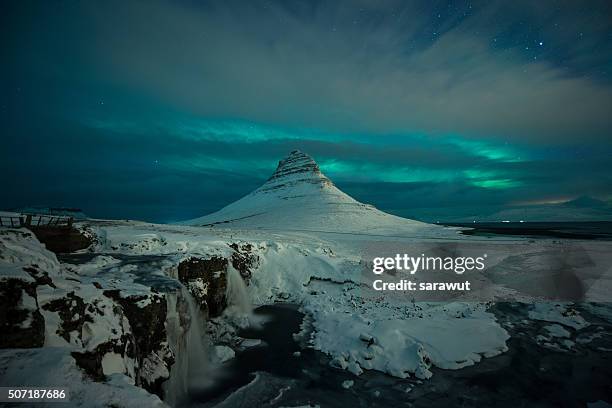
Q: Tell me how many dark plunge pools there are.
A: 1